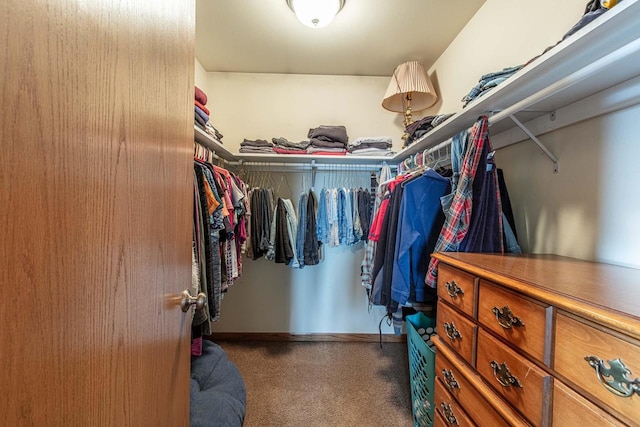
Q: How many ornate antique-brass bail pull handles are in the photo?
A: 7